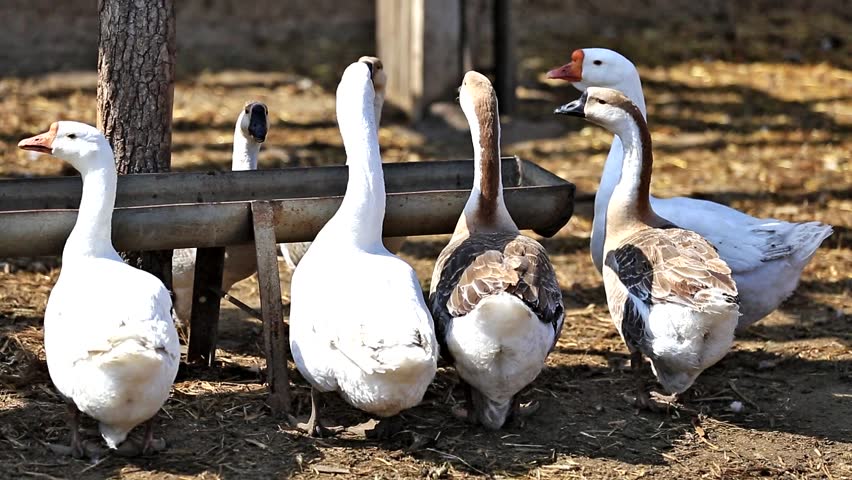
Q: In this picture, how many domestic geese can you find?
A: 7